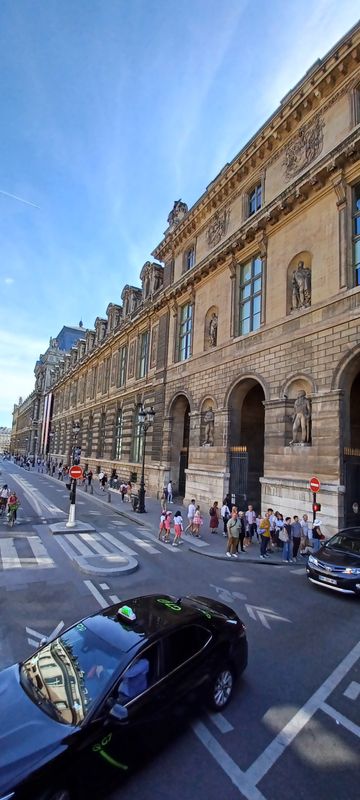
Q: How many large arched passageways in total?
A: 3